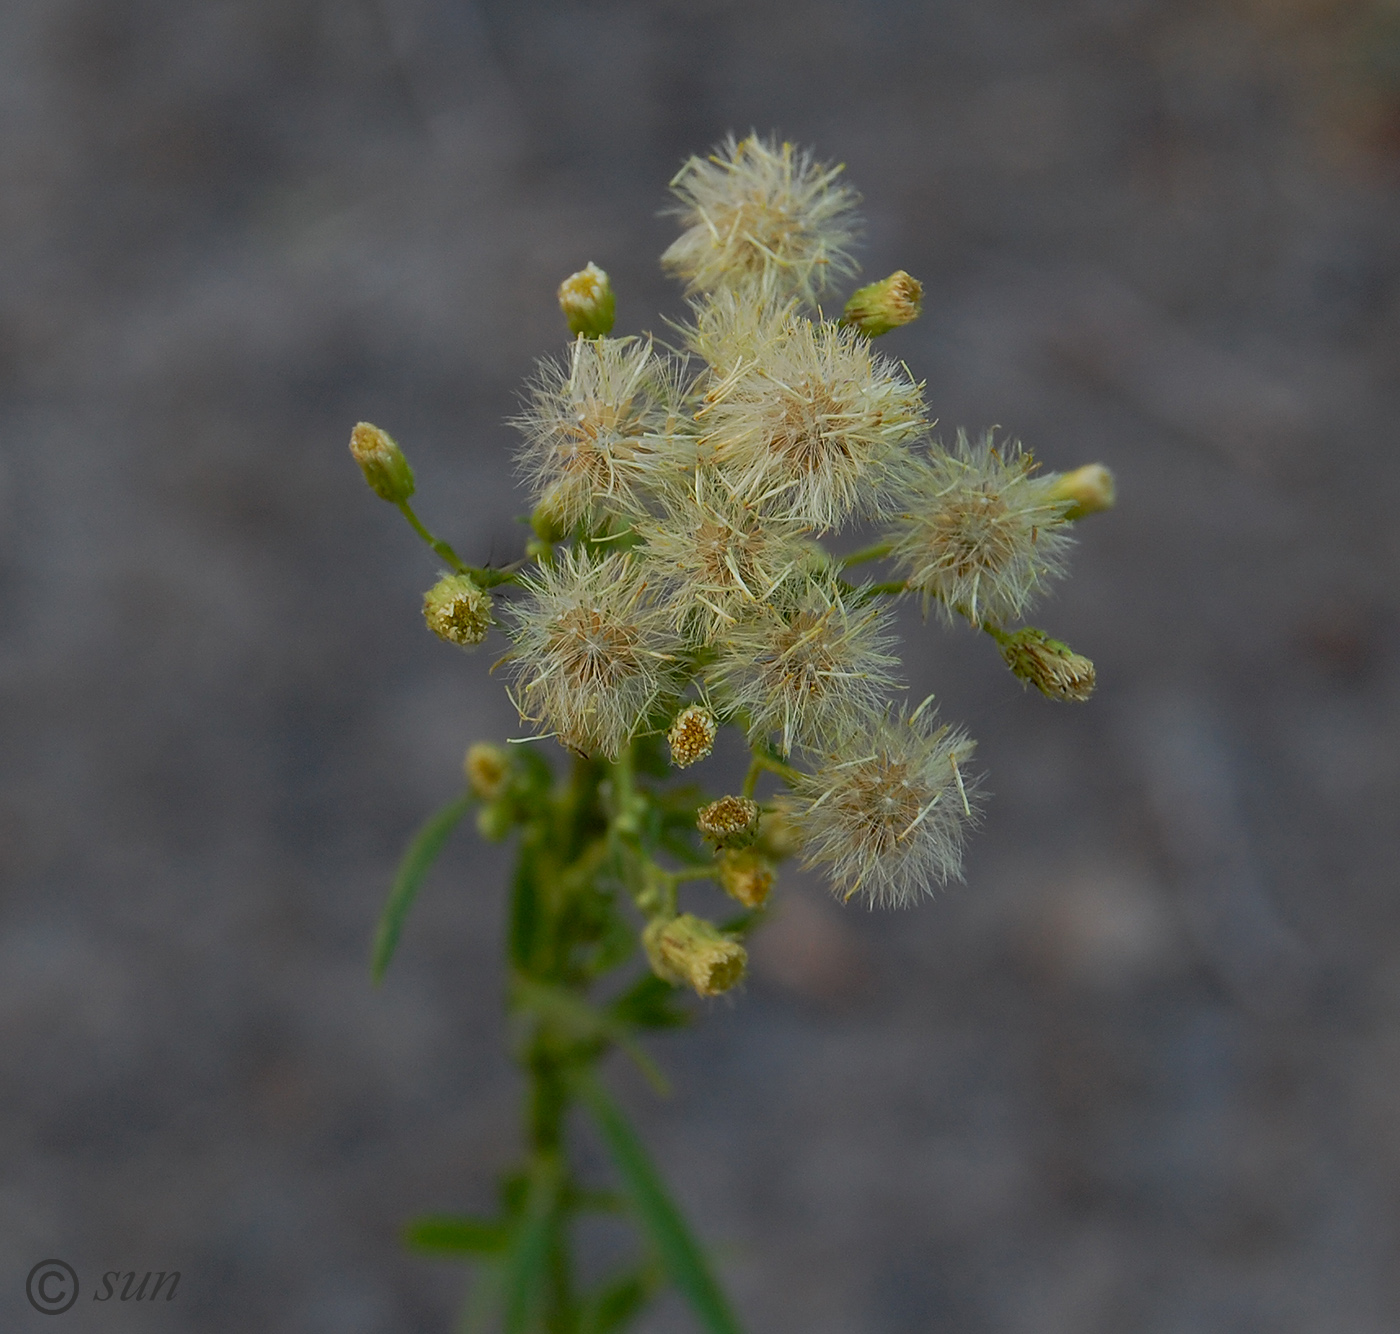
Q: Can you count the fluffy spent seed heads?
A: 9